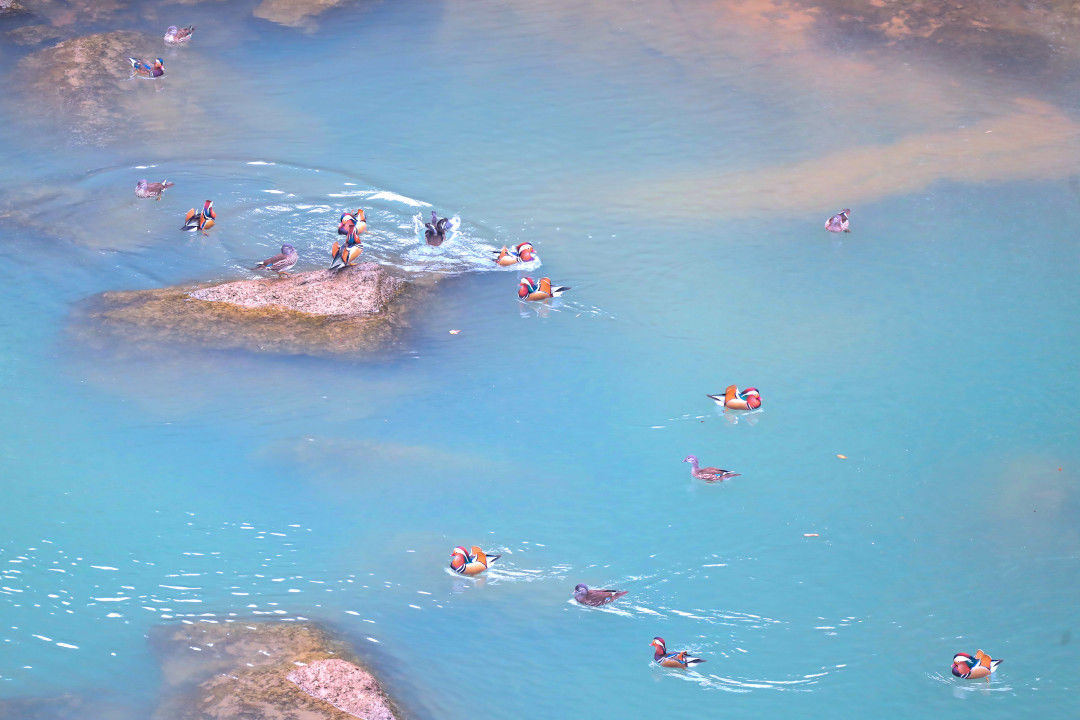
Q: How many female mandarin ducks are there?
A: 7